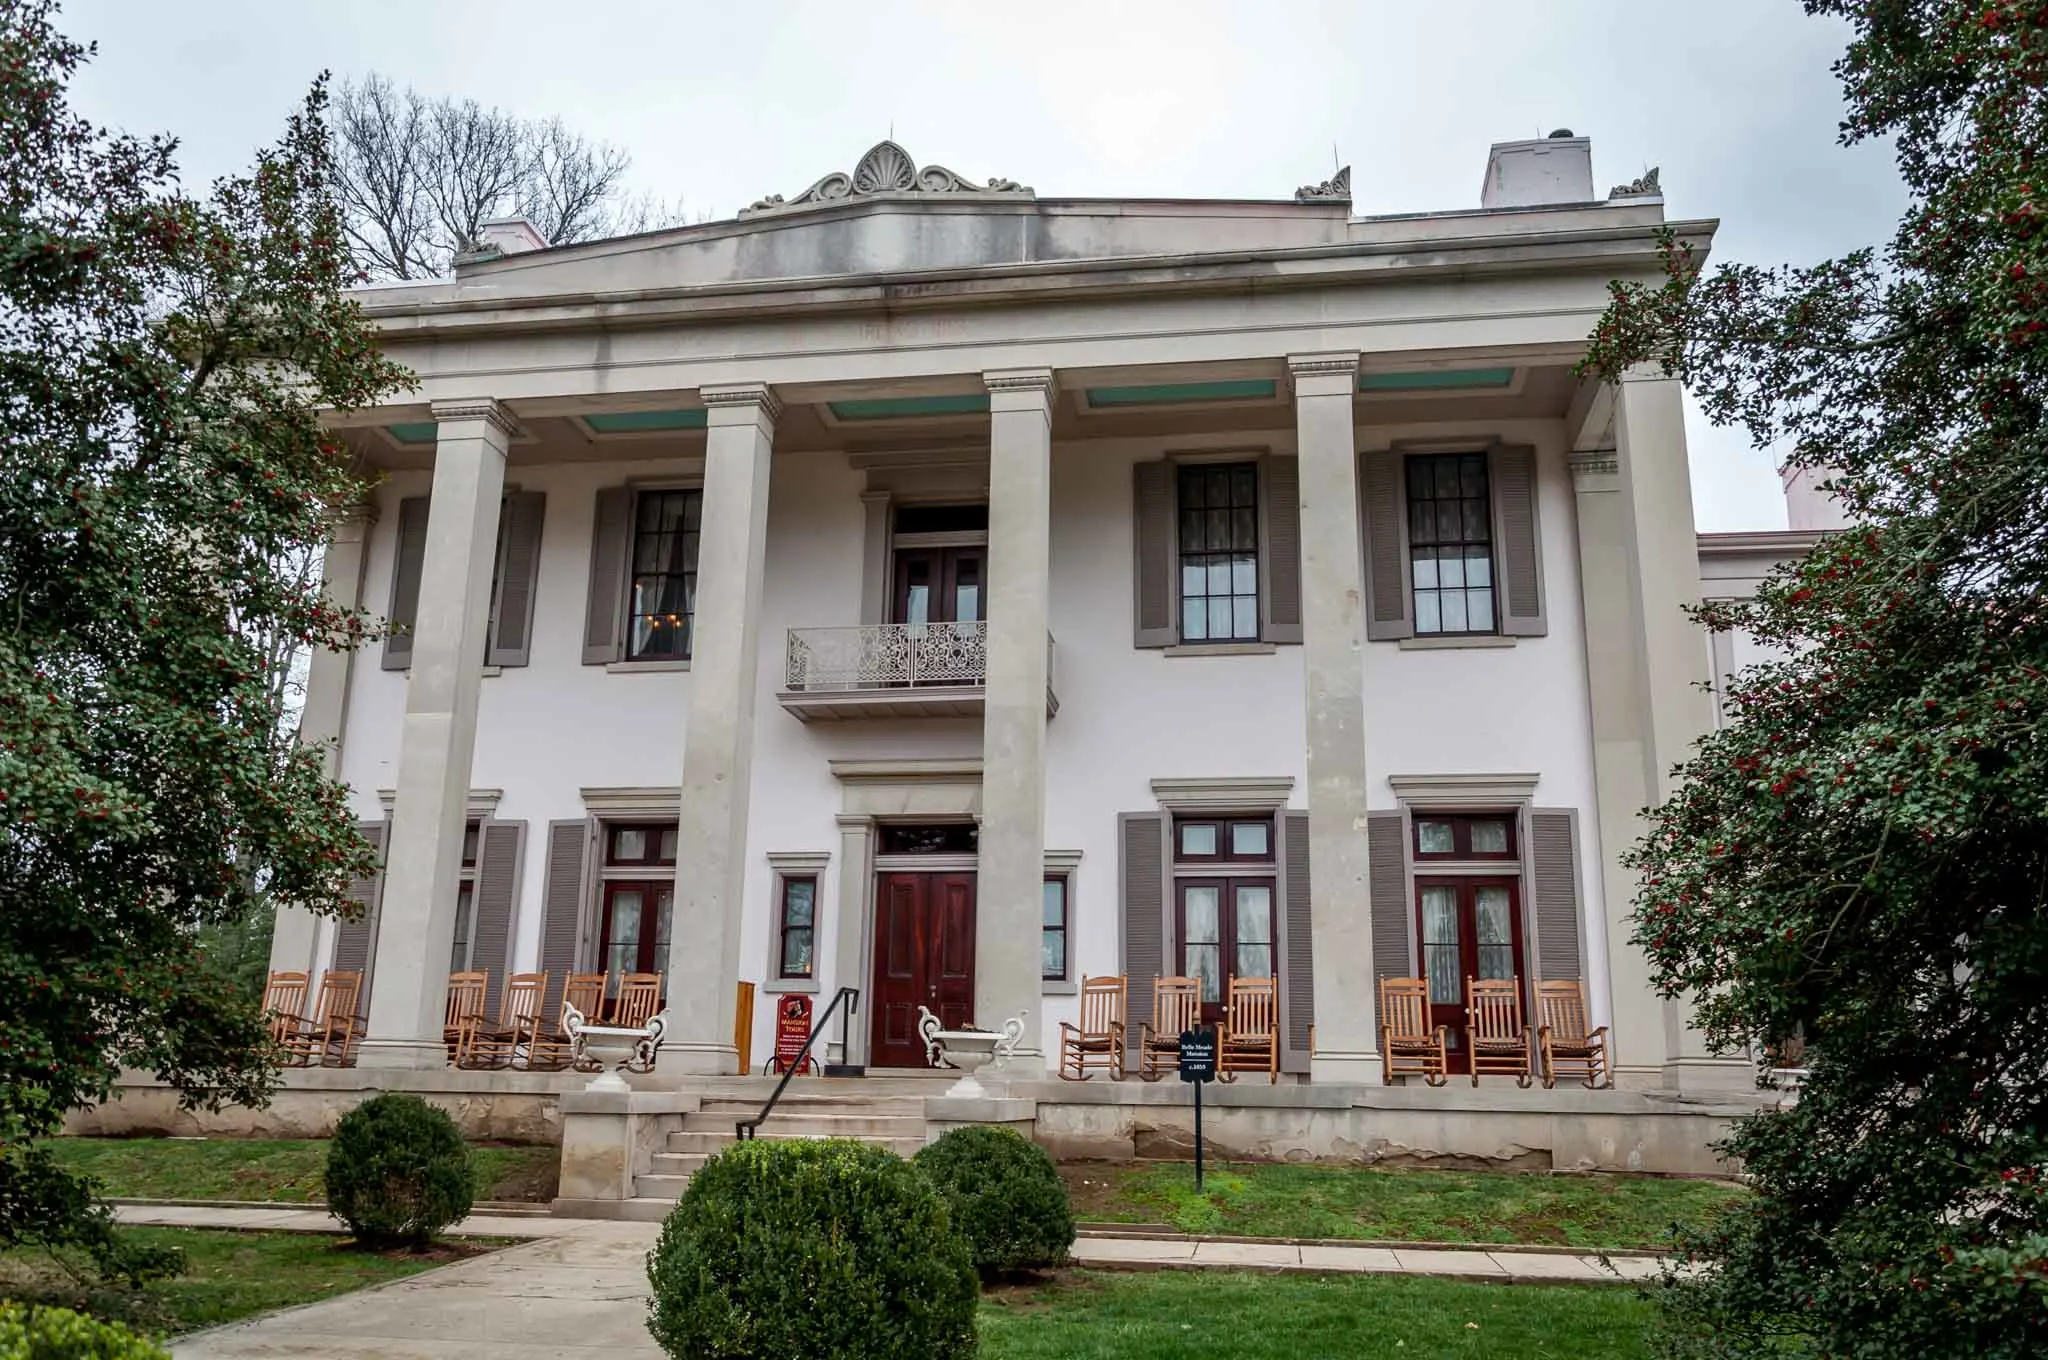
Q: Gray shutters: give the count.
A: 14